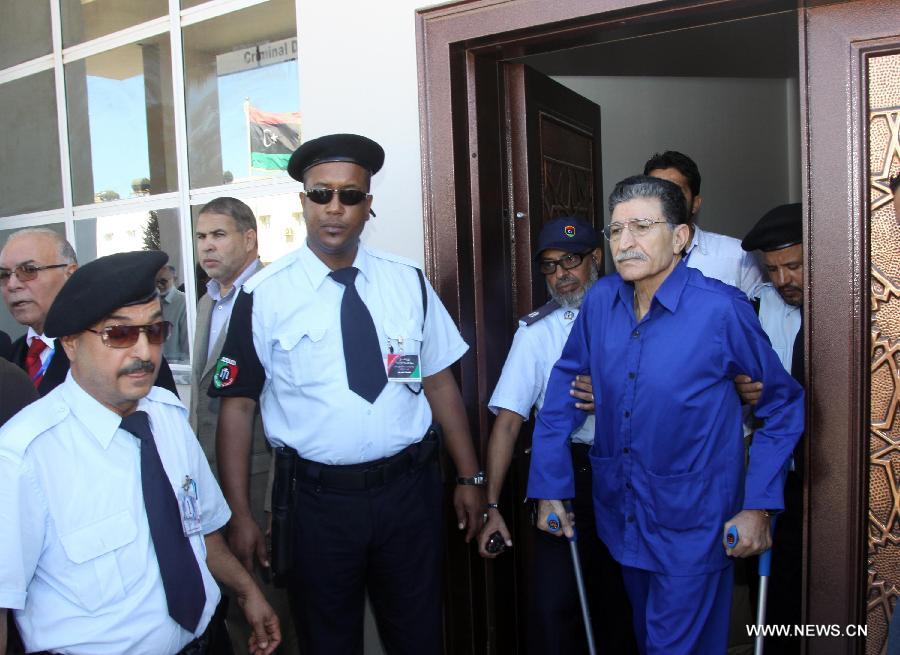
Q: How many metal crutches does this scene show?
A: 2